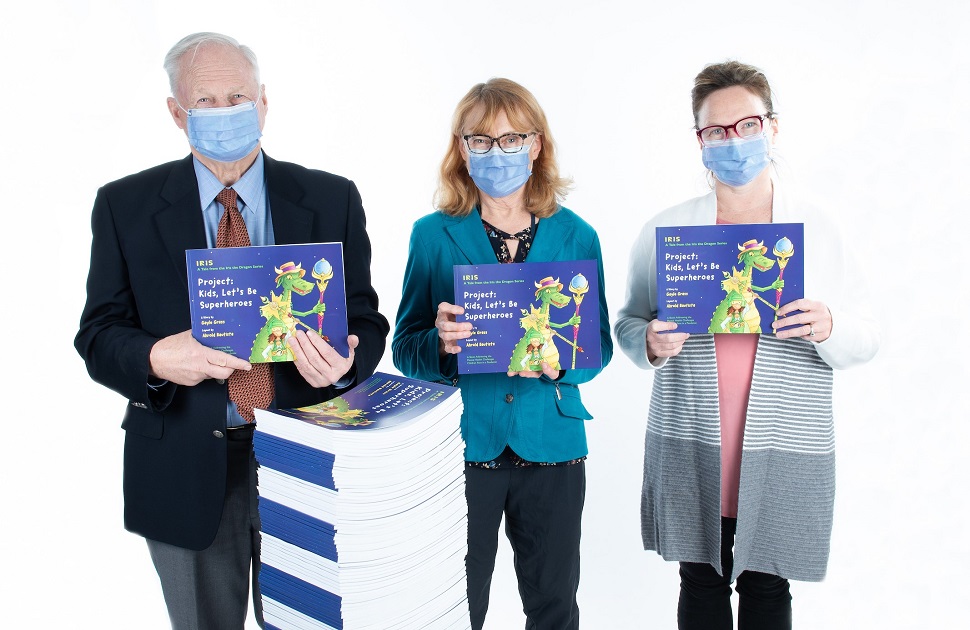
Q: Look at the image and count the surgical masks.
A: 3